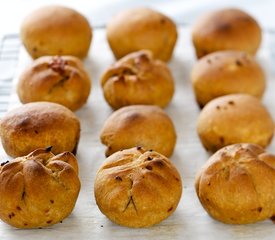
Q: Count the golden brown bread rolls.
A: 12